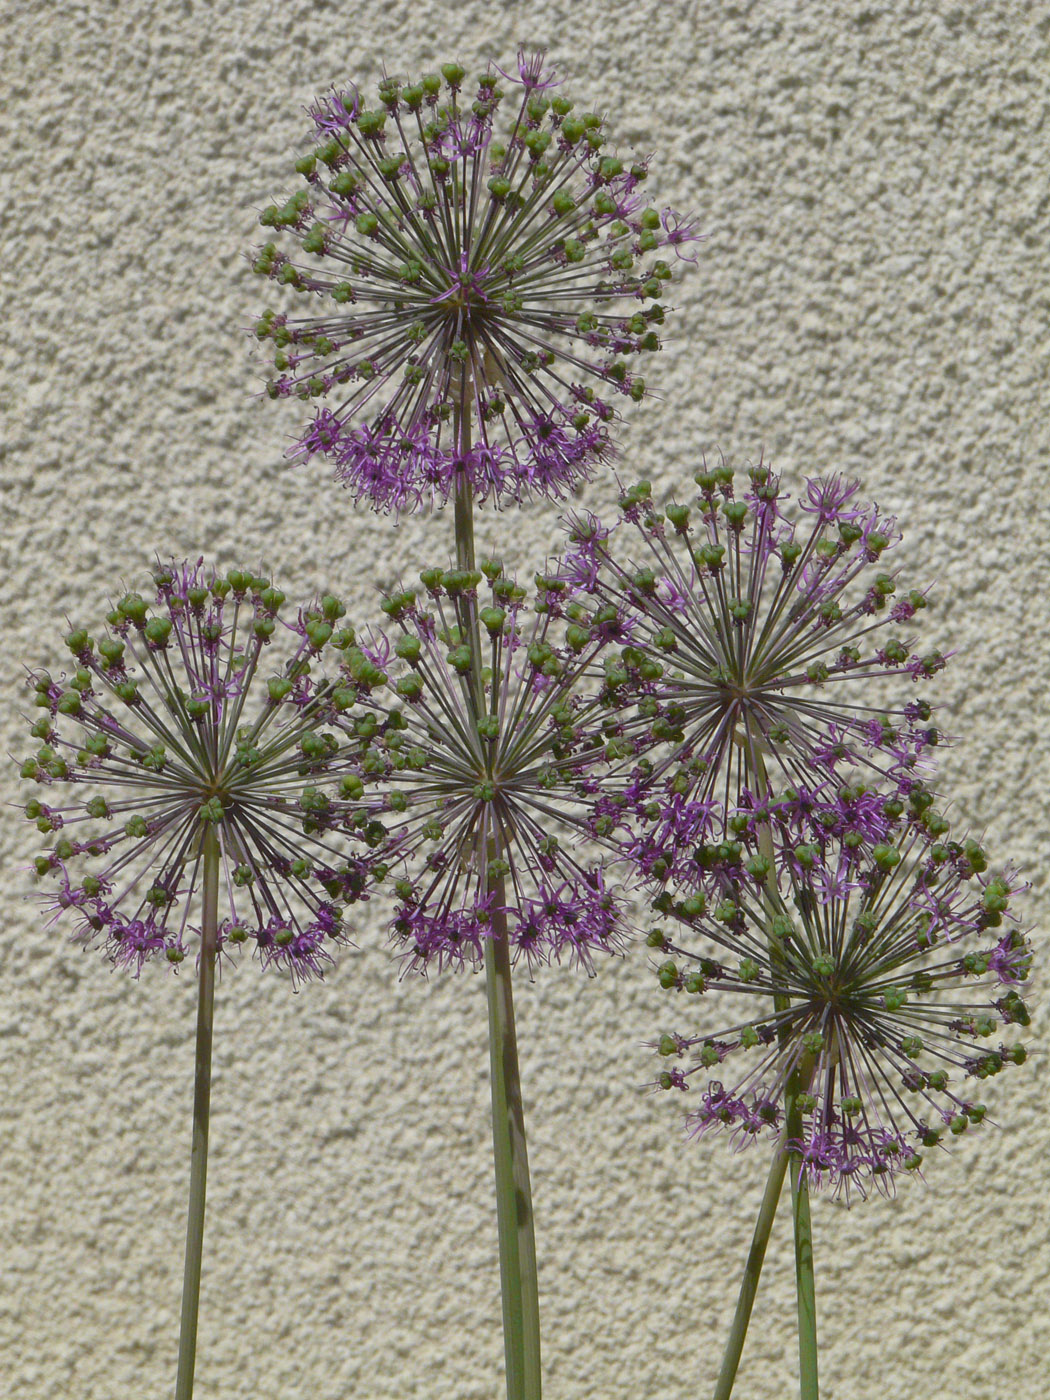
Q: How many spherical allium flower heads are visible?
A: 5